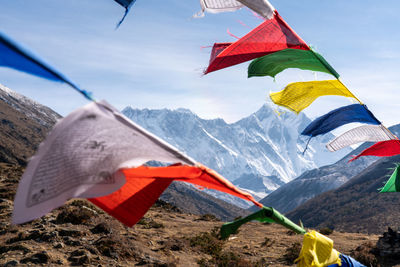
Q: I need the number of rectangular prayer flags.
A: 15